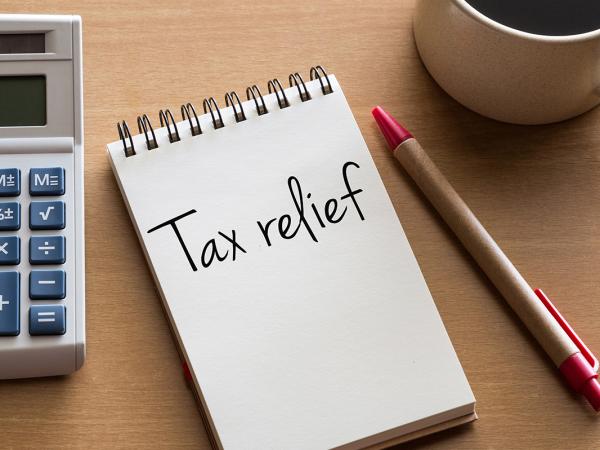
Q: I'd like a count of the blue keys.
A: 9